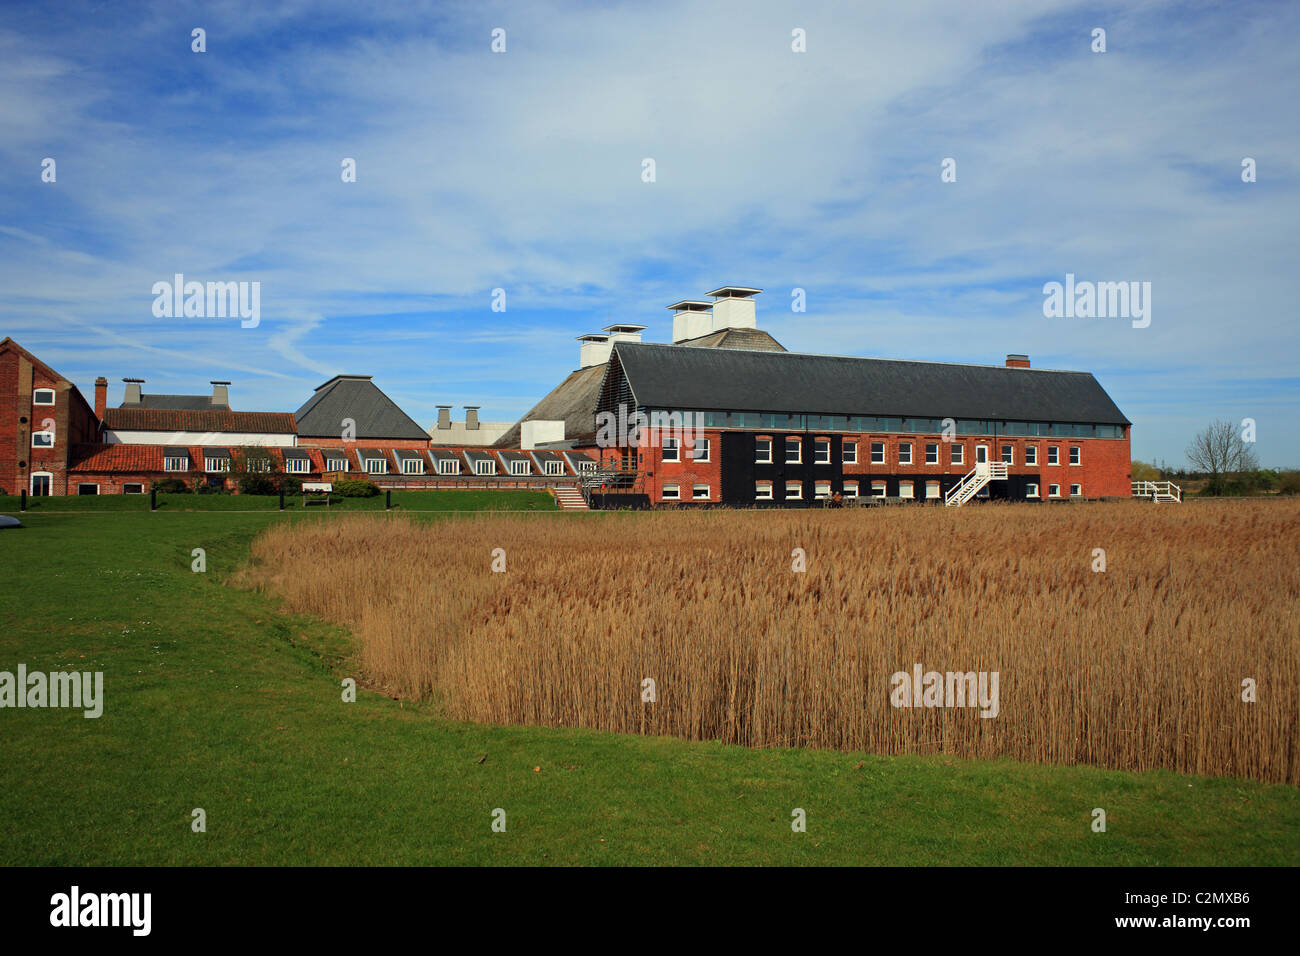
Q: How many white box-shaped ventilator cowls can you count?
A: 4